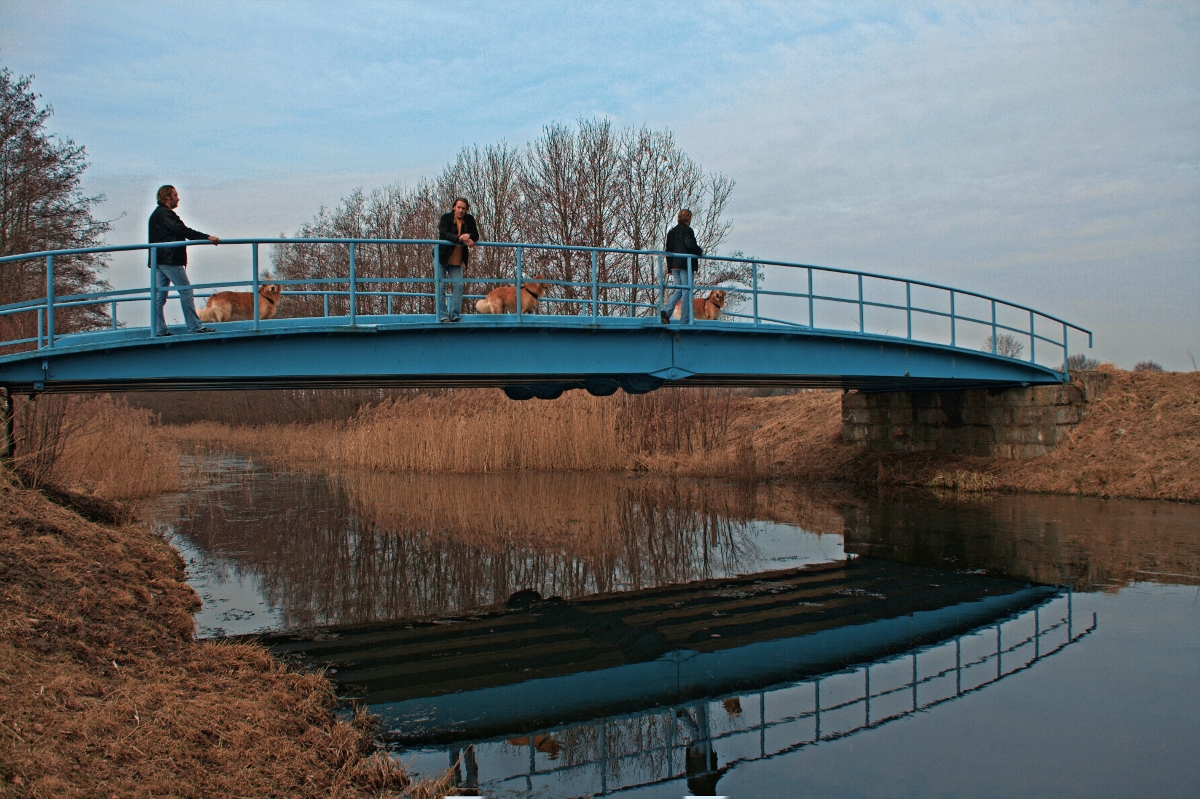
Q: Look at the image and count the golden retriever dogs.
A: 3